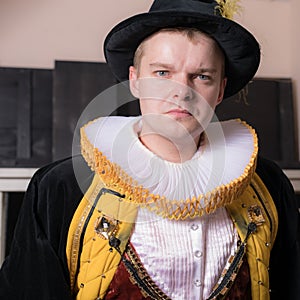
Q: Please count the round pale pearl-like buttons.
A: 3